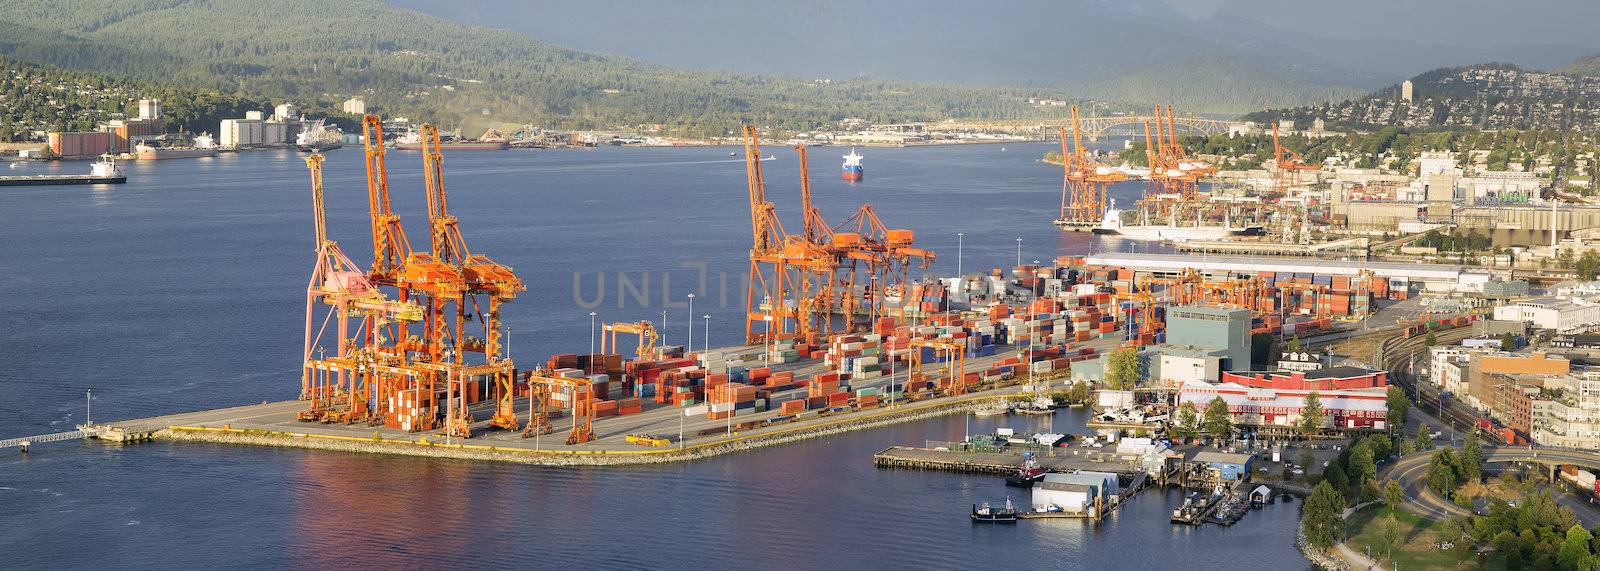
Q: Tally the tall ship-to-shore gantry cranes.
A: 12